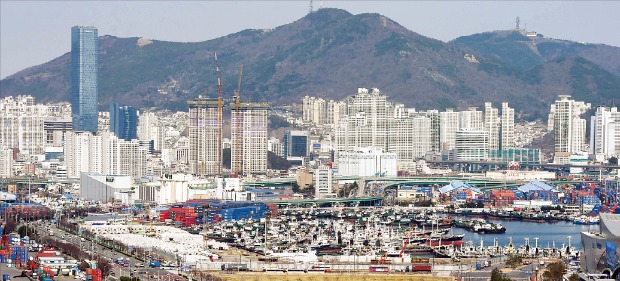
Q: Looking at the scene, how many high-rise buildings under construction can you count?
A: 2